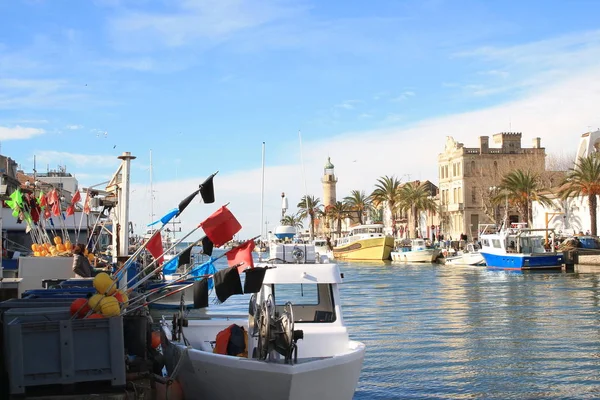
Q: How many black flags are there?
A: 7